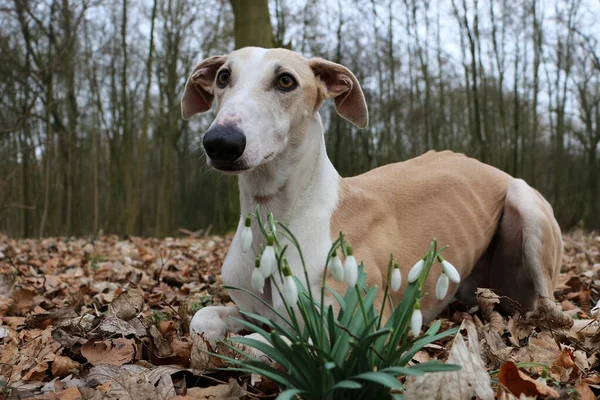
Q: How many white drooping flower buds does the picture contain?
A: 11